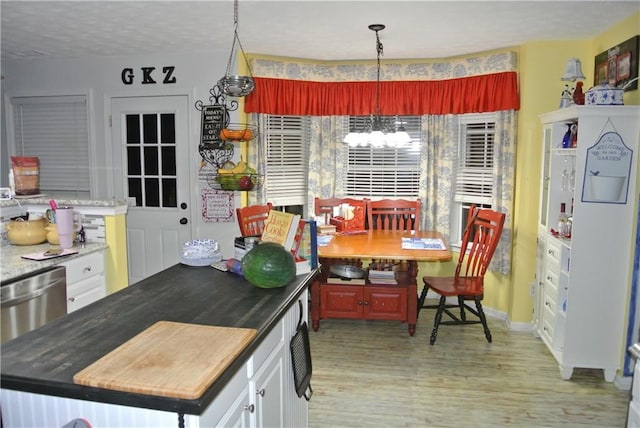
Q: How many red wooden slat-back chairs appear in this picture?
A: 4